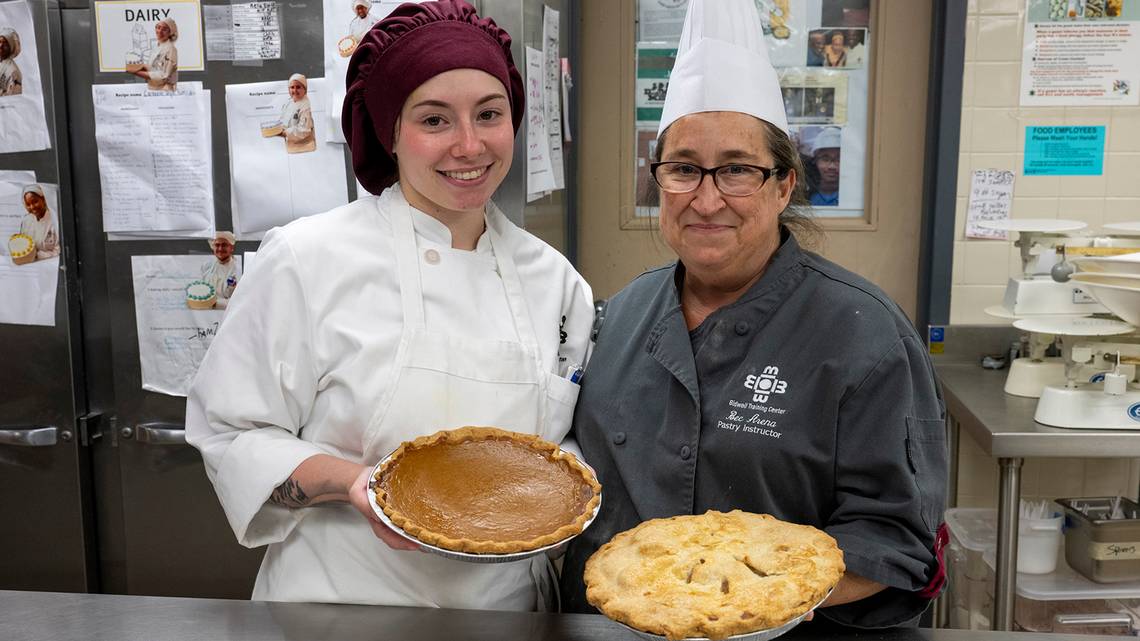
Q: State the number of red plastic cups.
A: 0